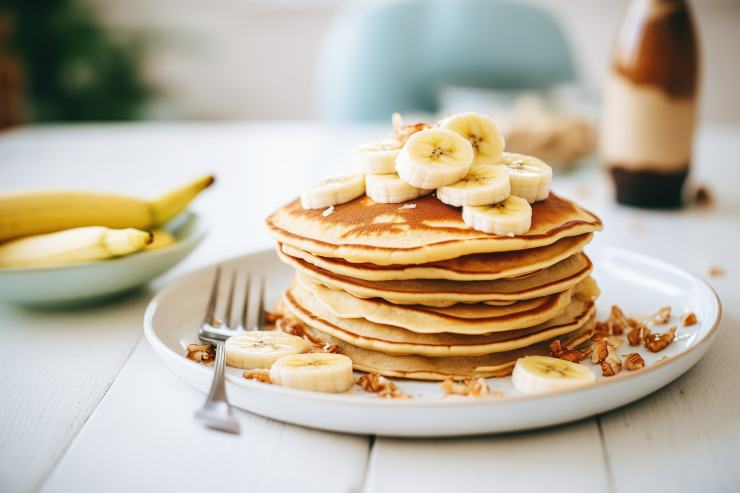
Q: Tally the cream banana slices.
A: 11